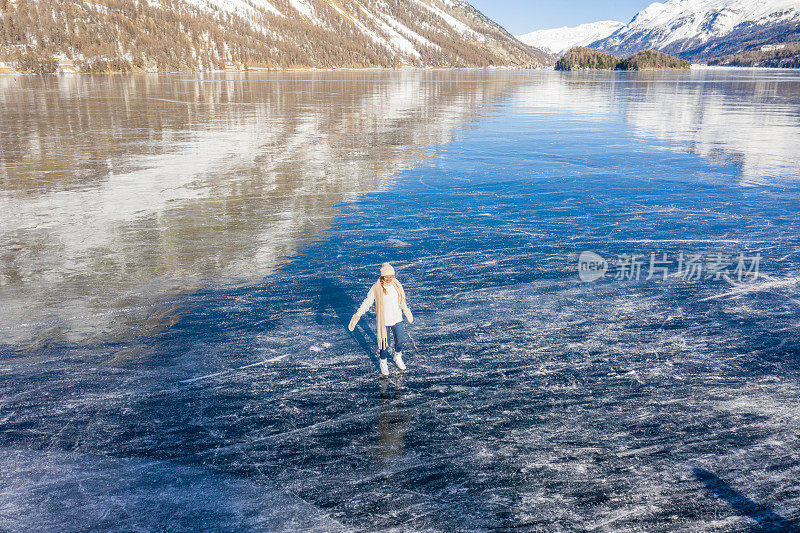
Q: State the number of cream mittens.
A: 2